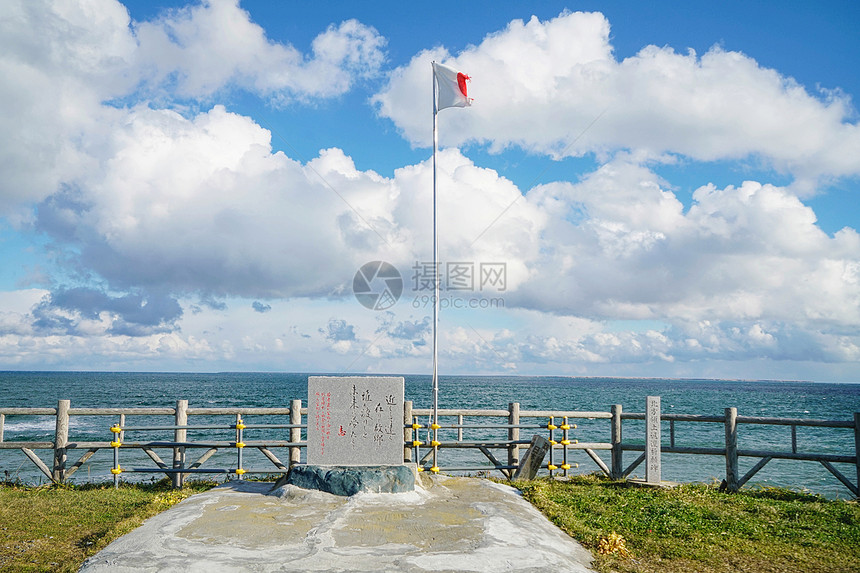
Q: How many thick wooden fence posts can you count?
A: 8